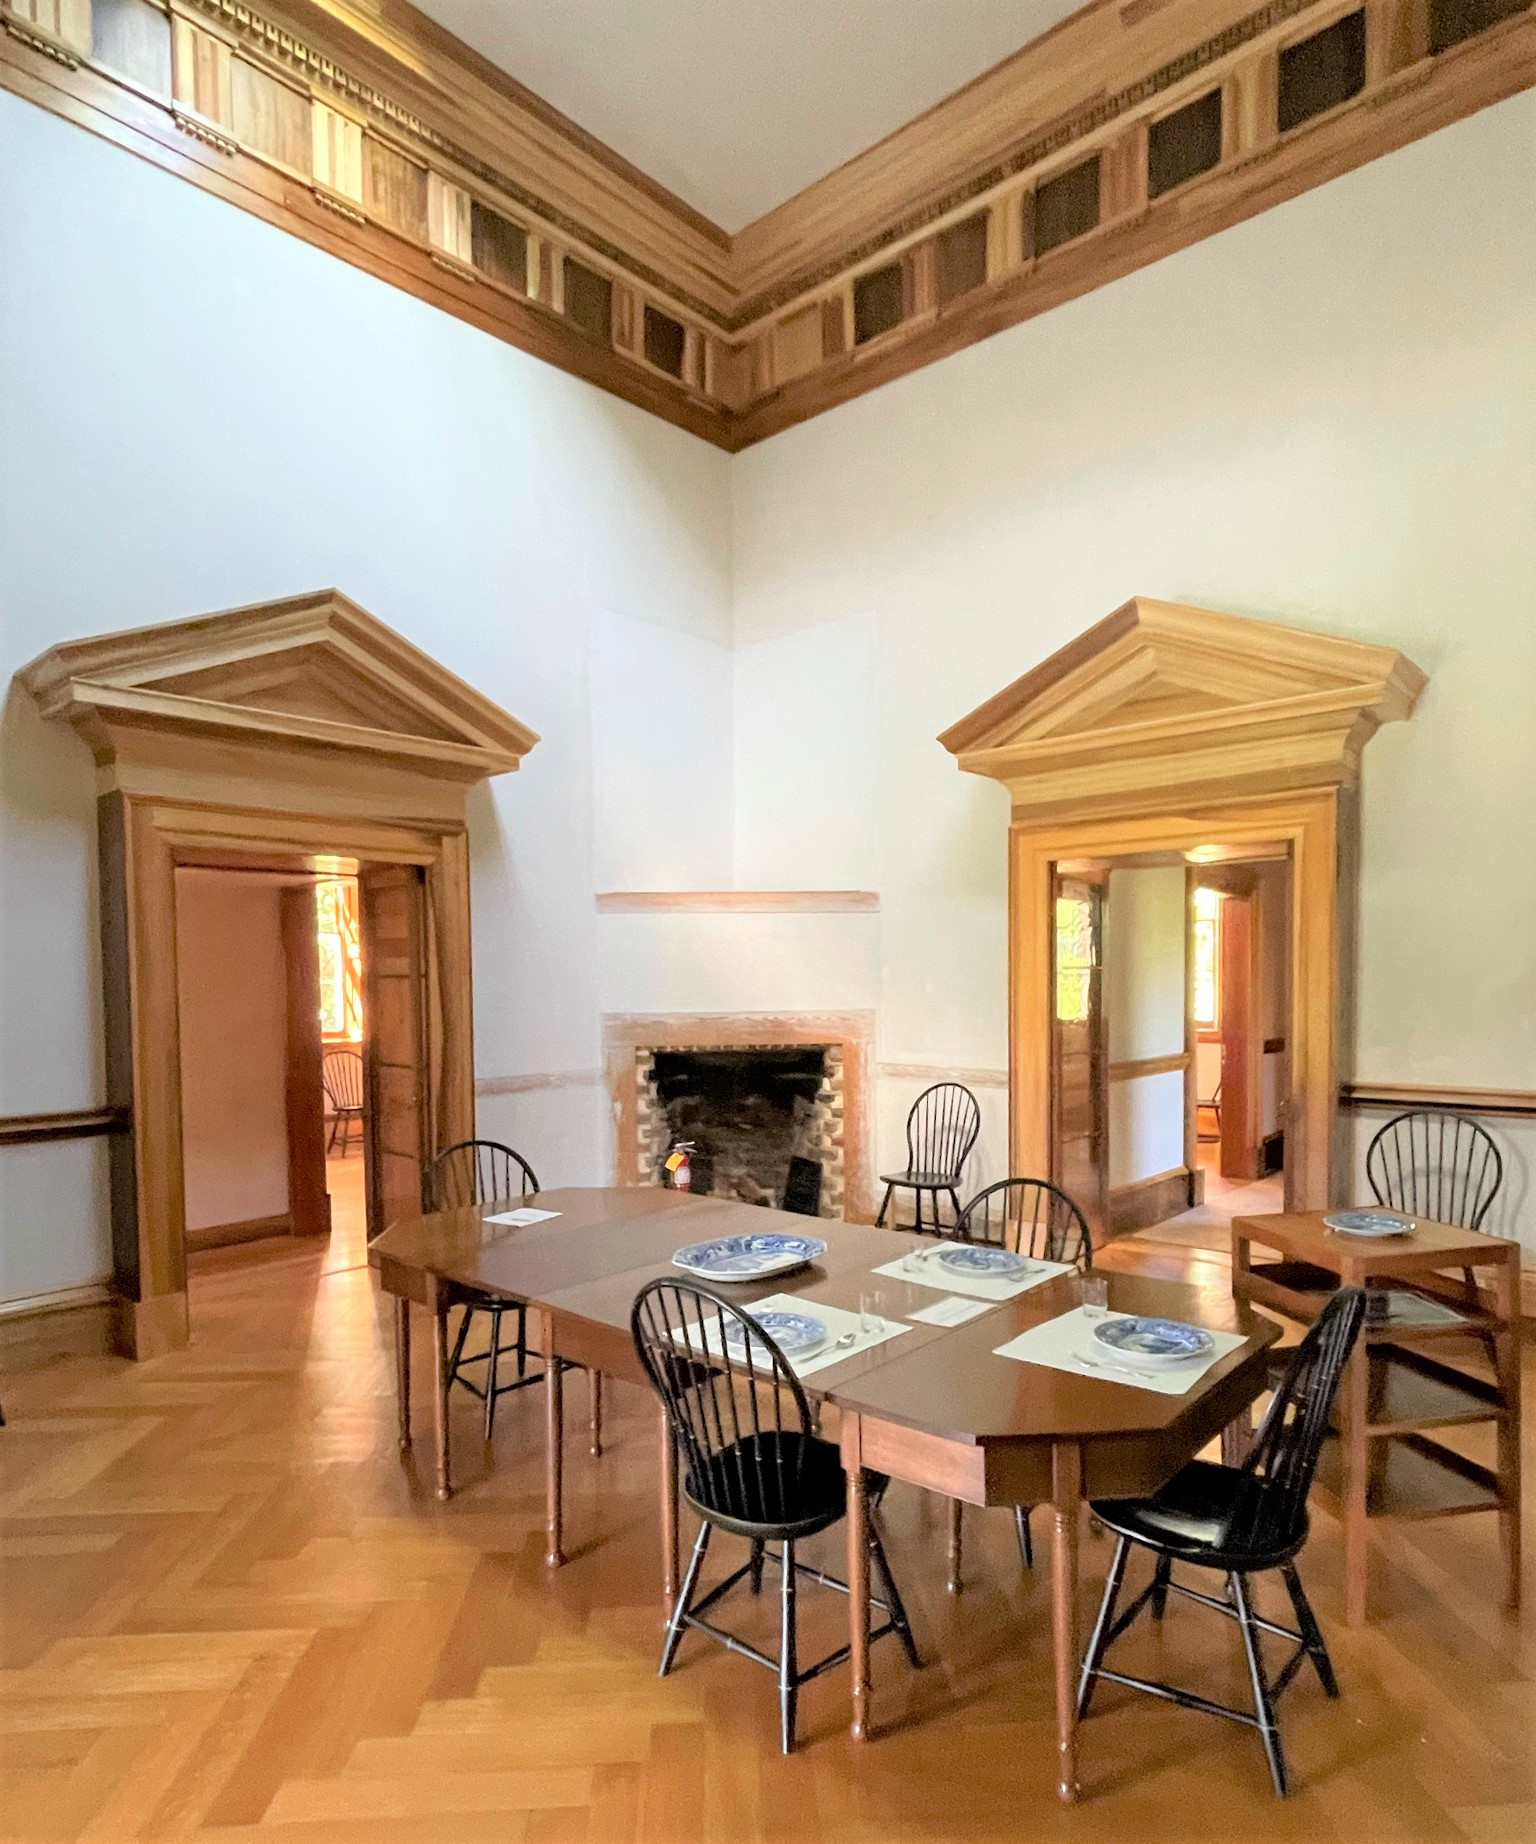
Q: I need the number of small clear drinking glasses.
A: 3